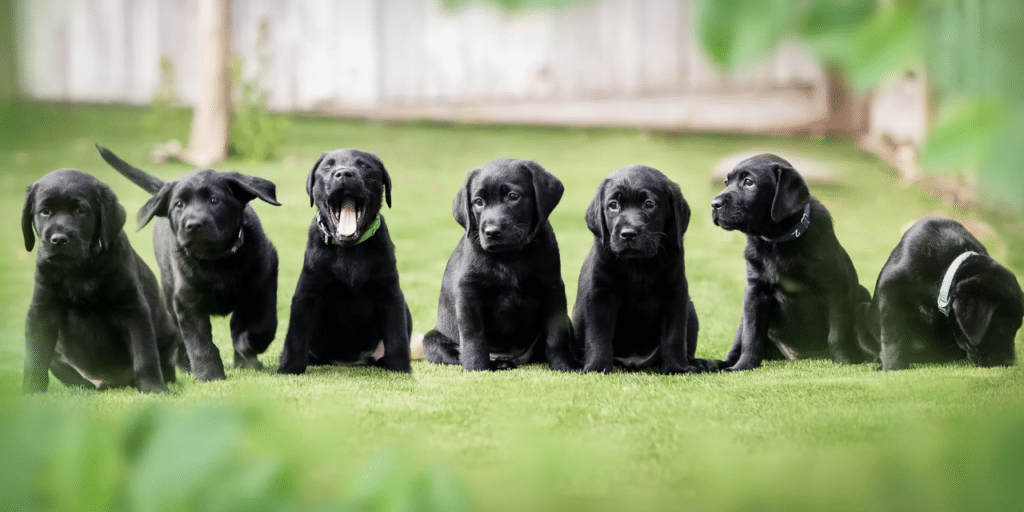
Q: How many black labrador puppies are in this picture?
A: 7